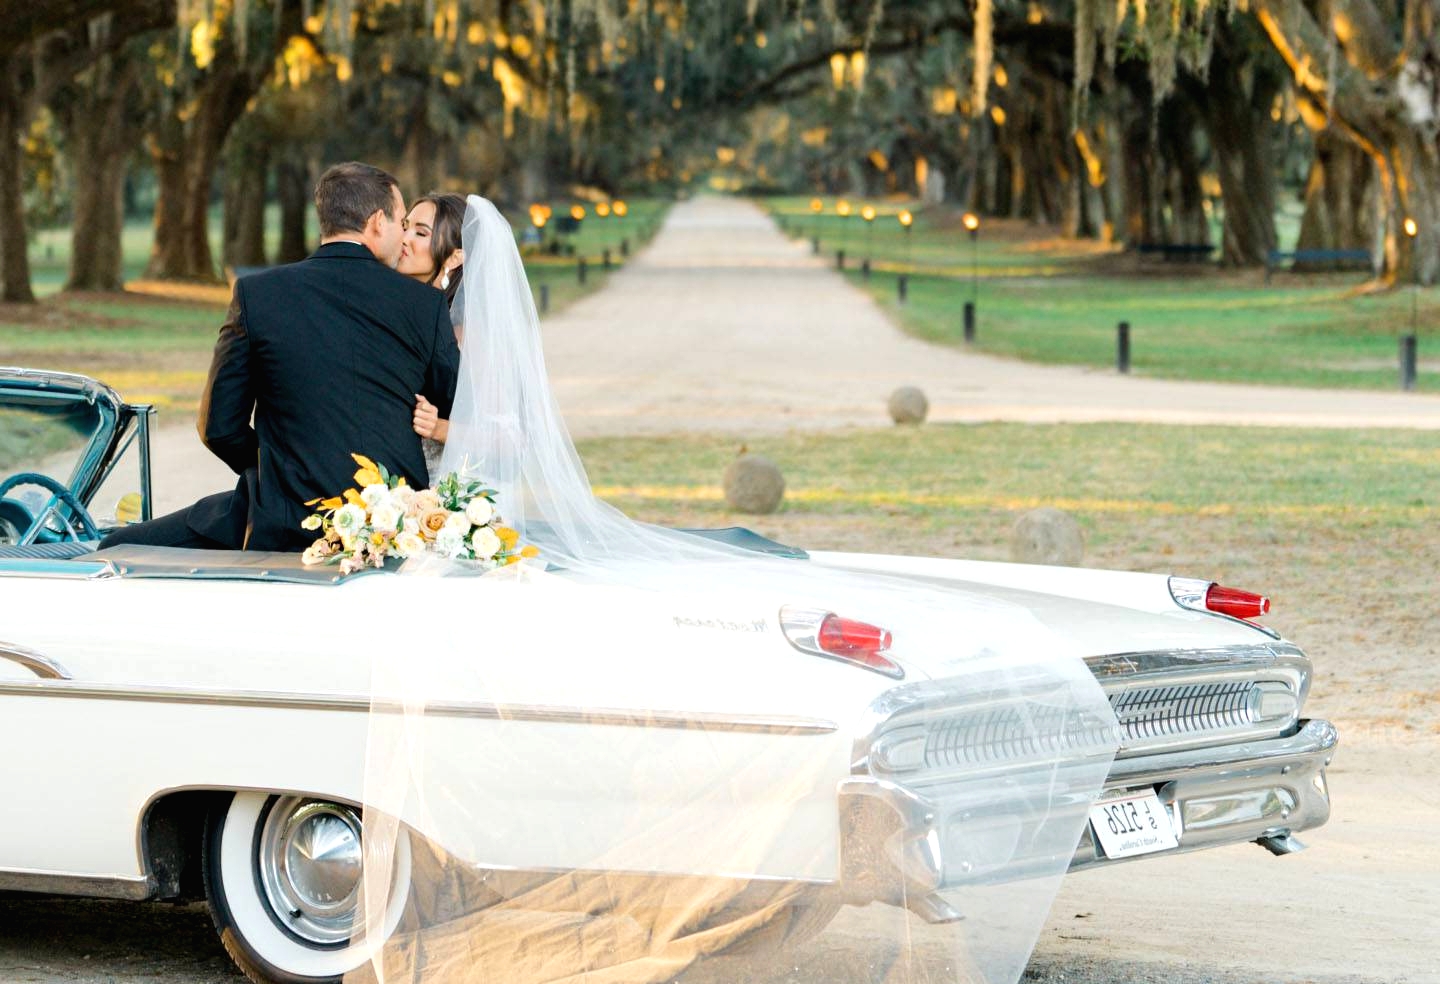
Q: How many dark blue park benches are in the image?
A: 2